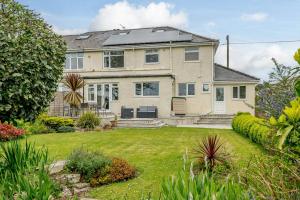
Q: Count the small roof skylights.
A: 3